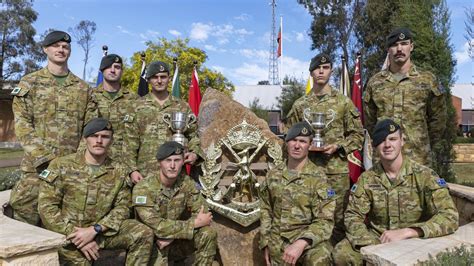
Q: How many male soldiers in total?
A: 9